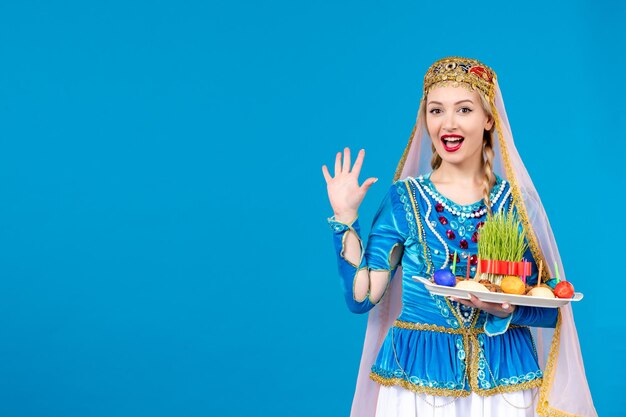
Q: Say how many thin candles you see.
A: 6